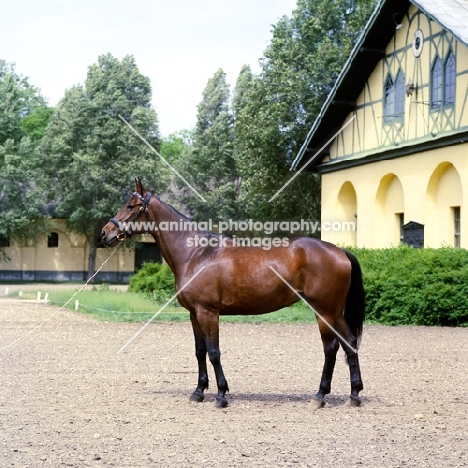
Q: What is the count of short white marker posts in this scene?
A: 5